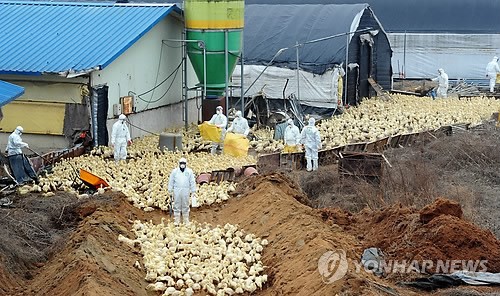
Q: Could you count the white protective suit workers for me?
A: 9